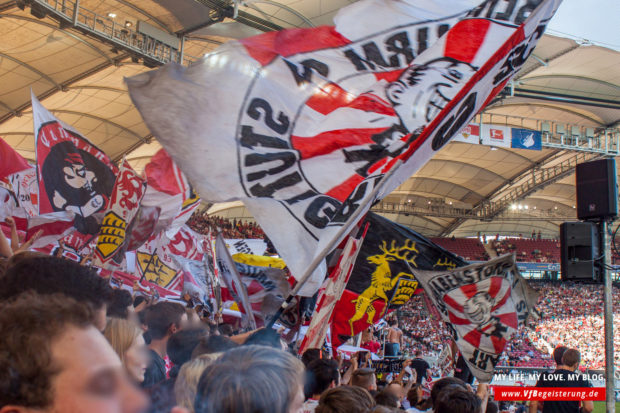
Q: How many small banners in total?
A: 3